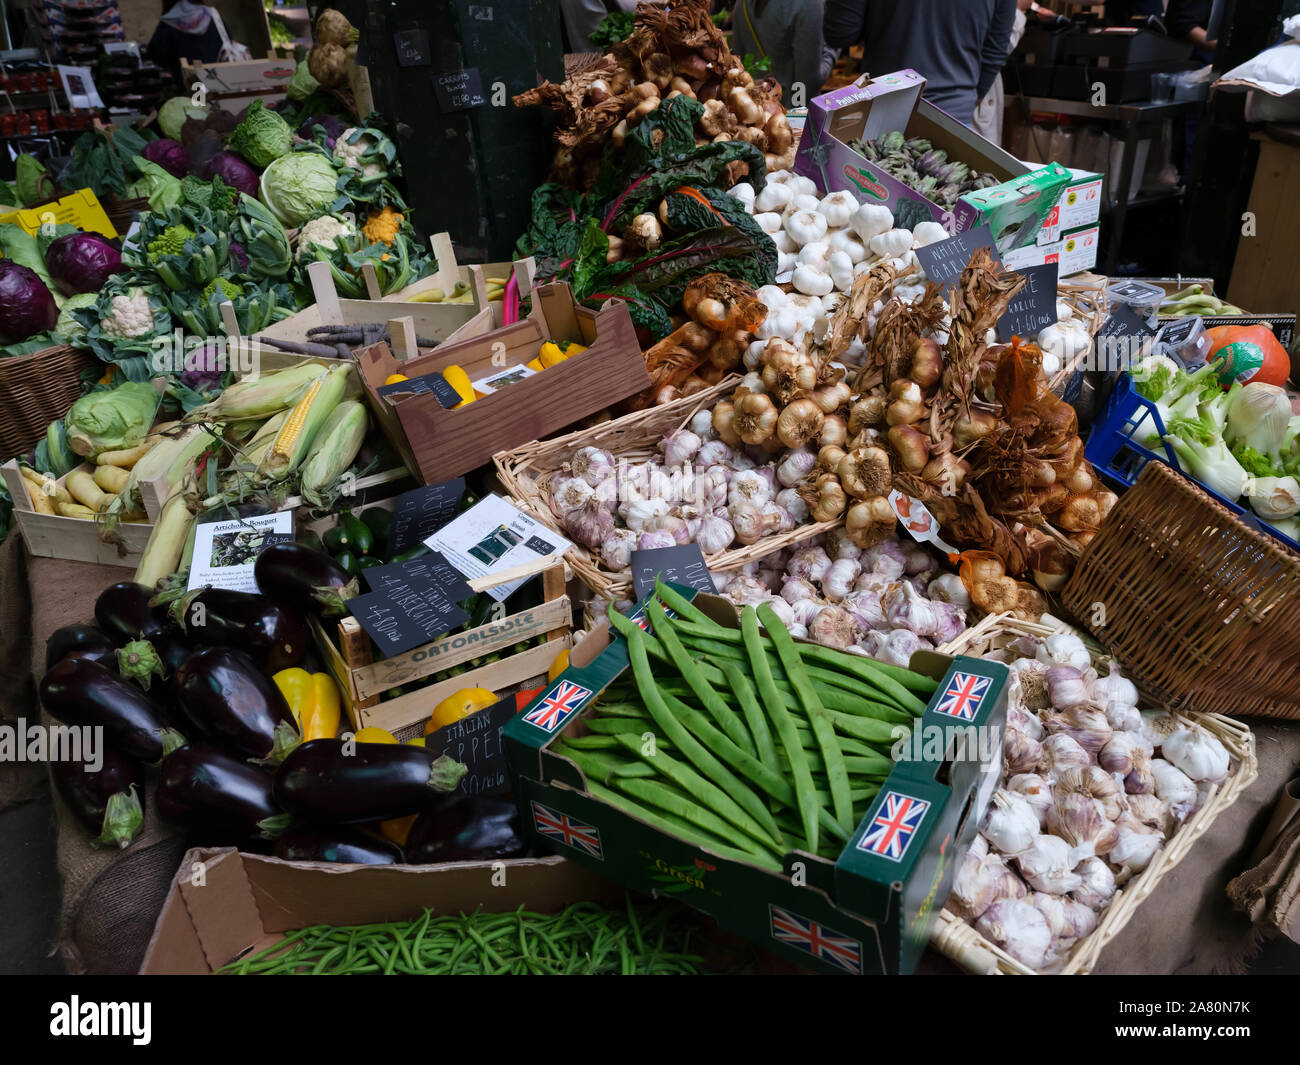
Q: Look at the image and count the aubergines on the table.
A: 12